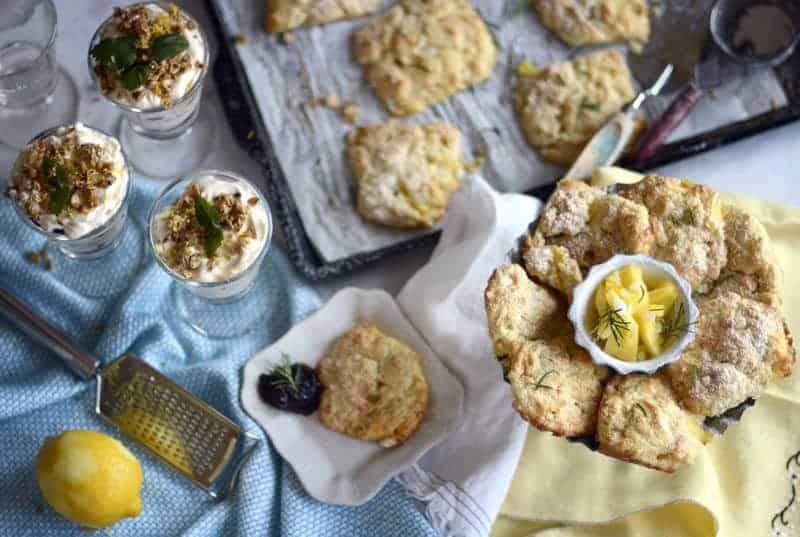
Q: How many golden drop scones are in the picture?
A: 13